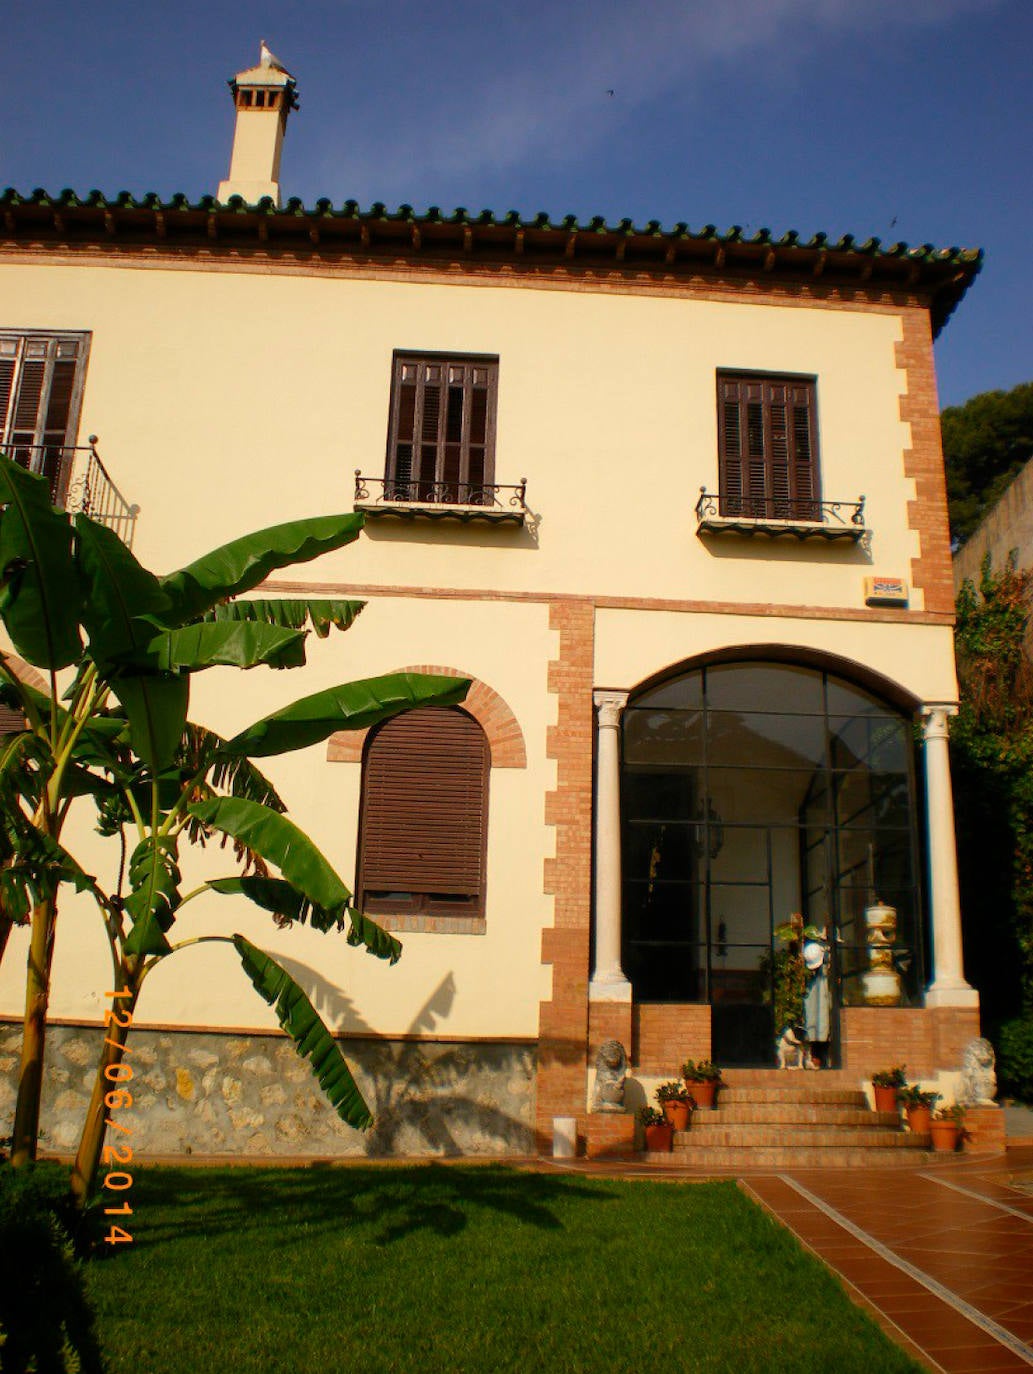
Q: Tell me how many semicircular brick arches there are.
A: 2